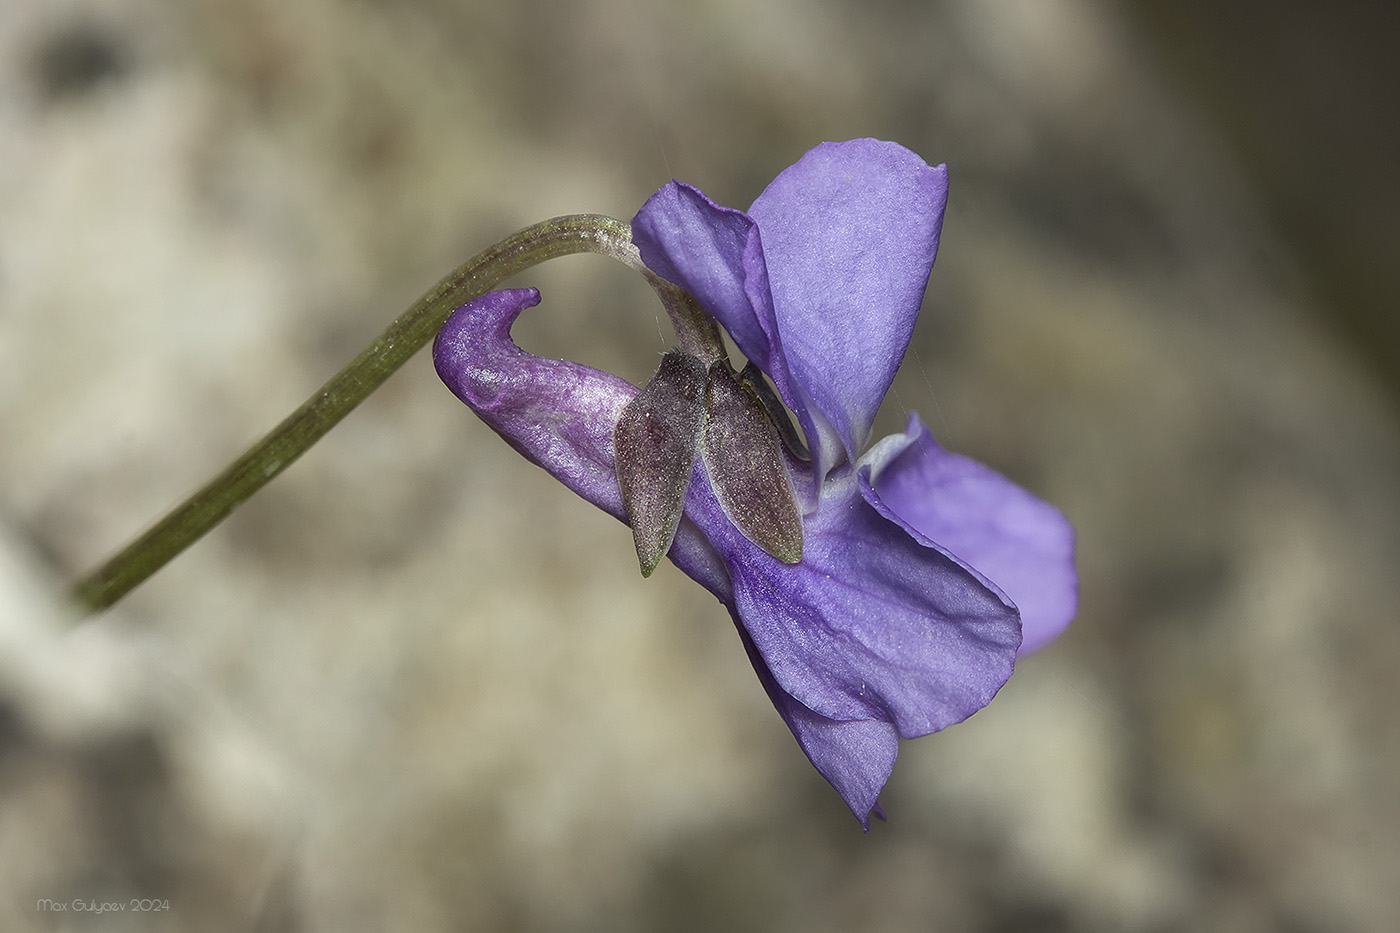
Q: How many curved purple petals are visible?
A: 5